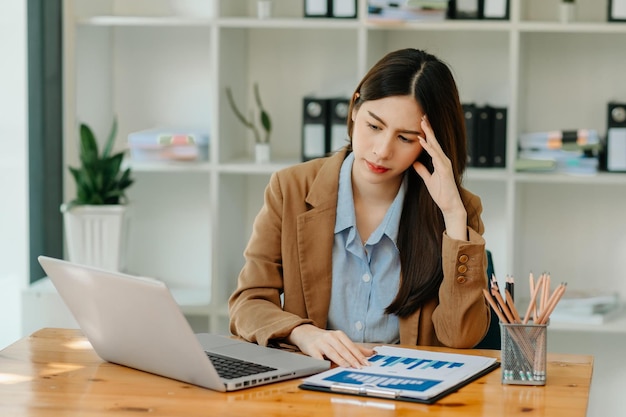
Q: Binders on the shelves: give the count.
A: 11